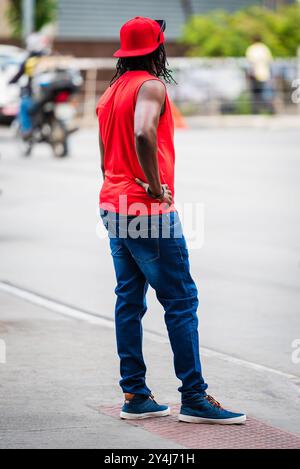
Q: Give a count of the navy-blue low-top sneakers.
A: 2